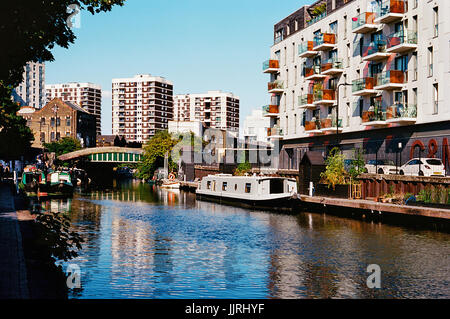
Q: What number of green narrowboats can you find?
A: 2